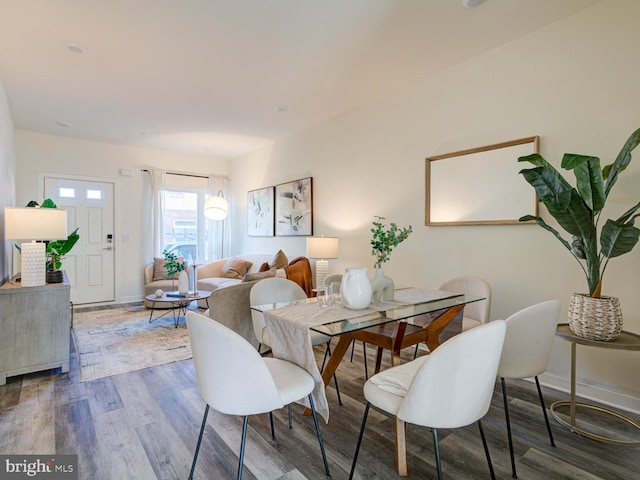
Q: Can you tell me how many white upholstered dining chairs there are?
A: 6